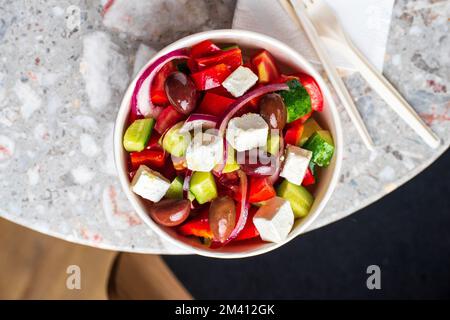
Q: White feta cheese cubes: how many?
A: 6